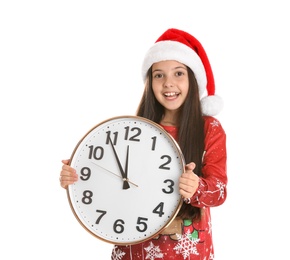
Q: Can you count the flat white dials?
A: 1